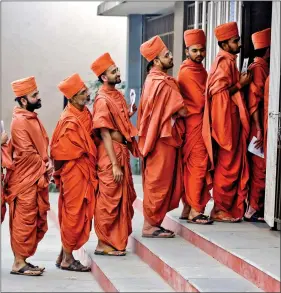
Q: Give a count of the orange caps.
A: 7